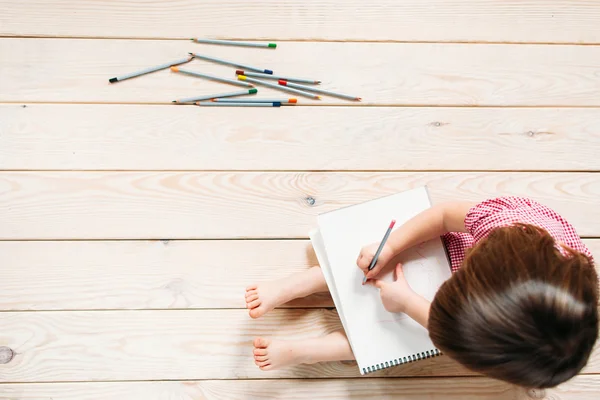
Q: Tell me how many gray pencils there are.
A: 11